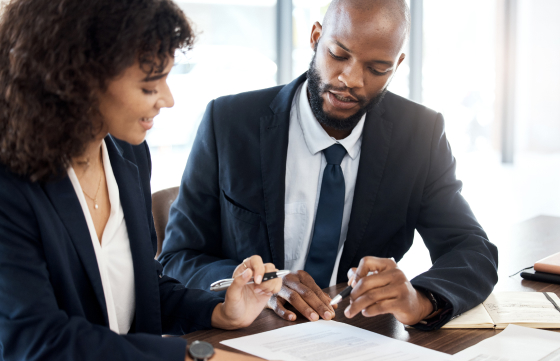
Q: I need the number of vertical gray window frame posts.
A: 3